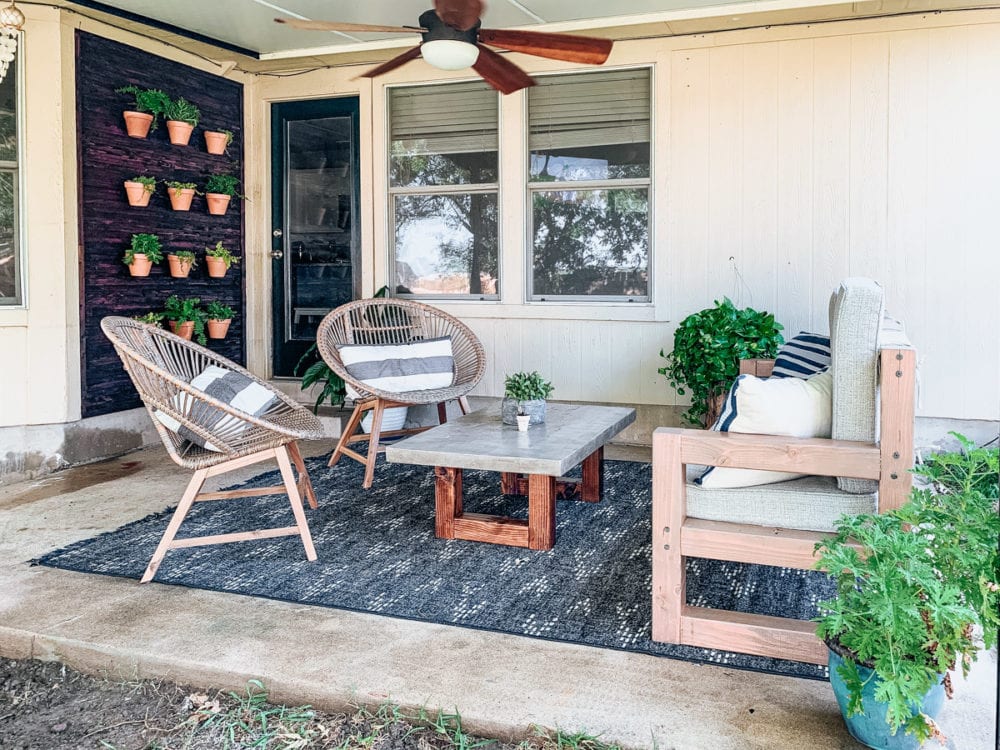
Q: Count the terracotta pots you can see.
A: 12